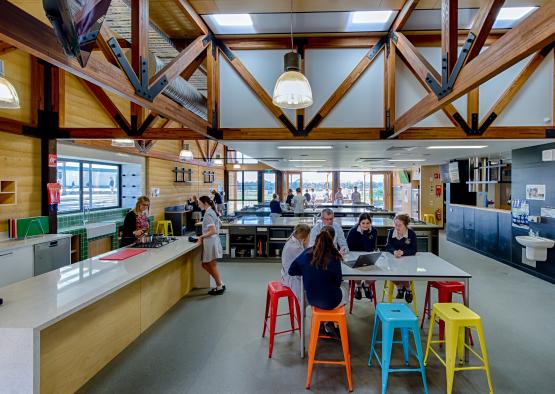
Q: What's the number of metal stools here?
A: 9